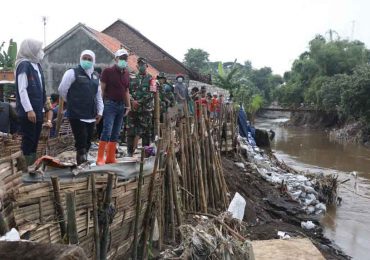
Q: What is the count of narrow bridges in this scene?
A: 1